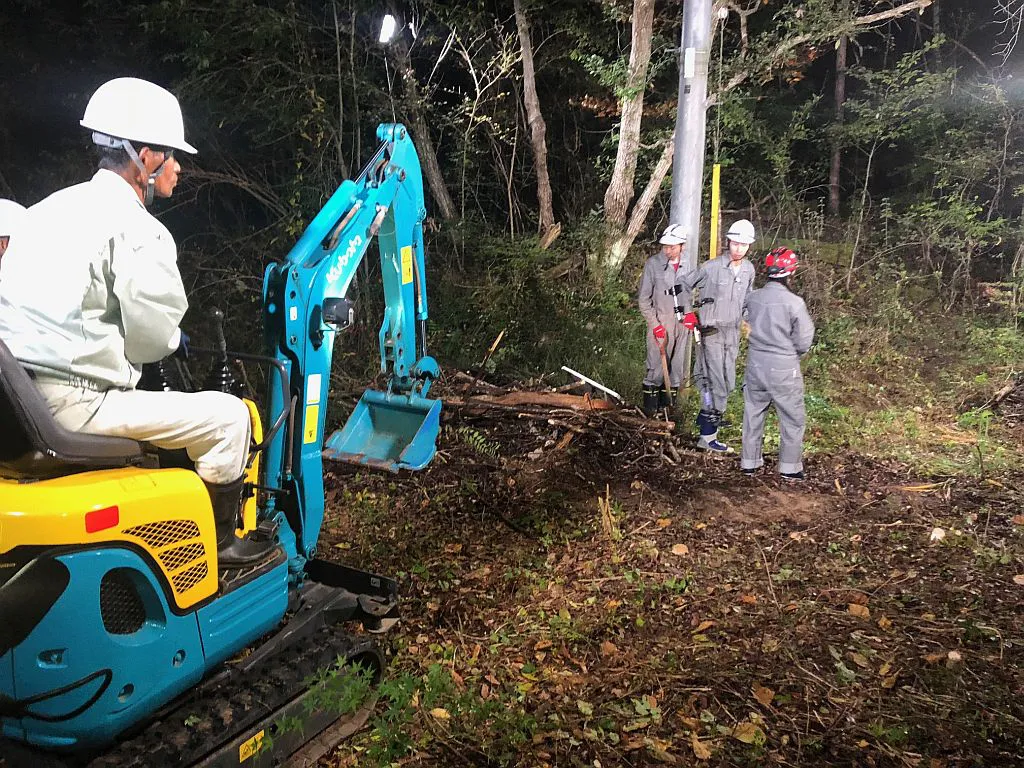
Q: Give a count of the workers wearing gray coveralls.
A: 3